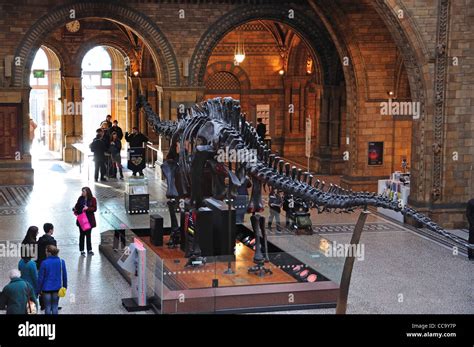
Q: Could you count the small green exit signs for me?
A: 2